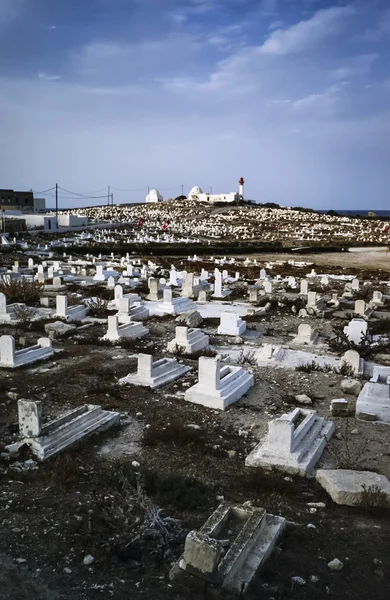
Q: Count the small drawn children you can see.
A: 0